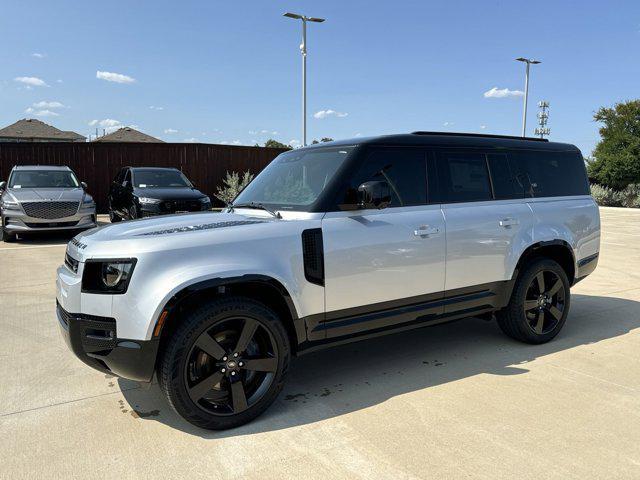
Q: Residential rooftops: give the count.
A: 2